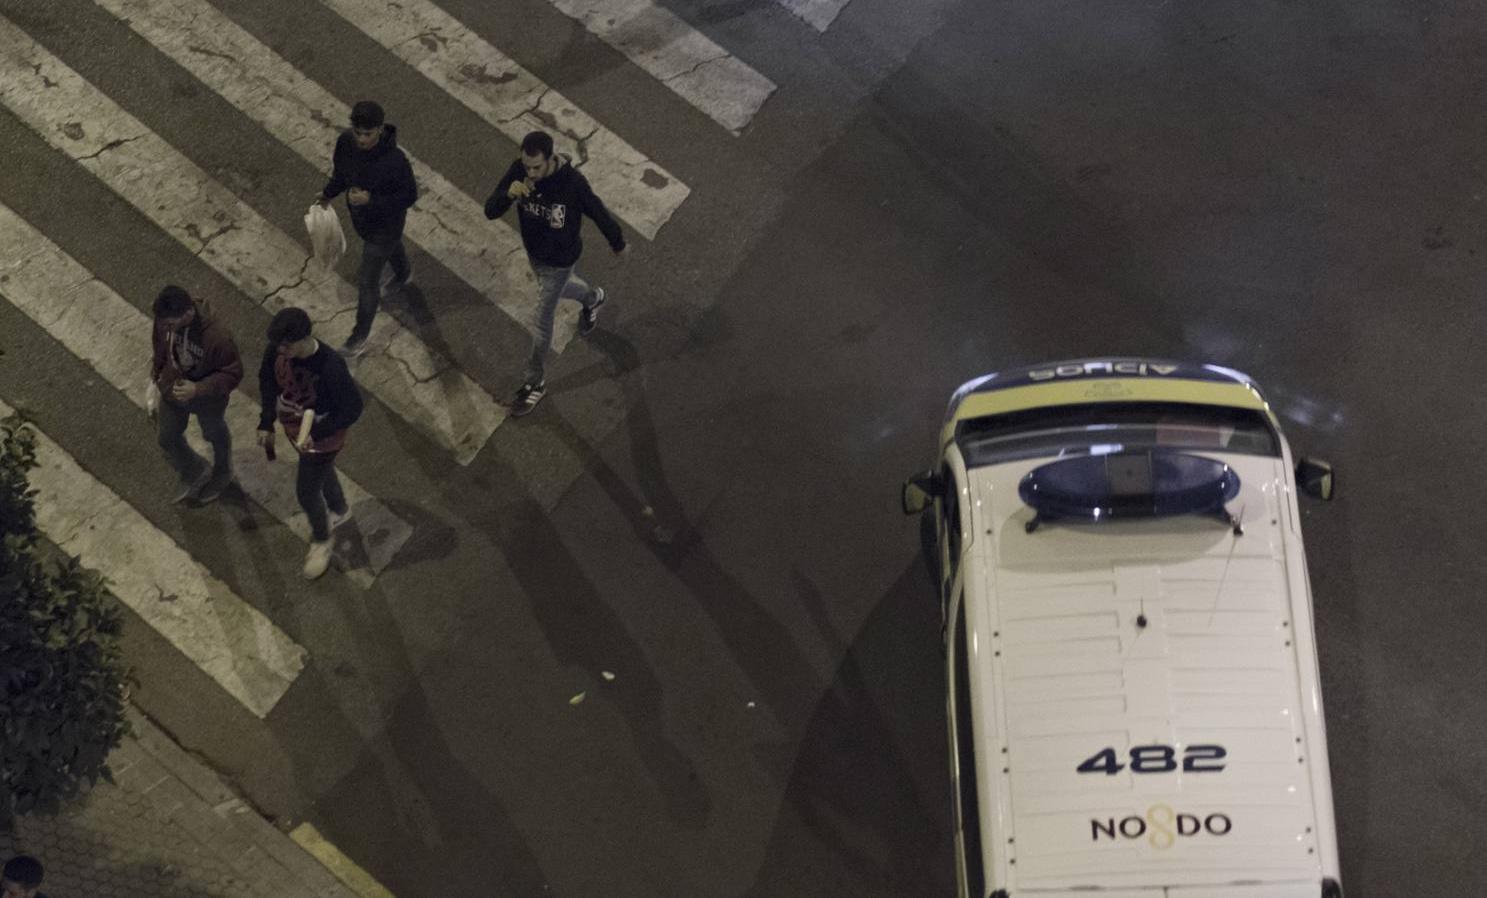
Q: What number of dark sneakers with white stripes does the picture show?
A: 2